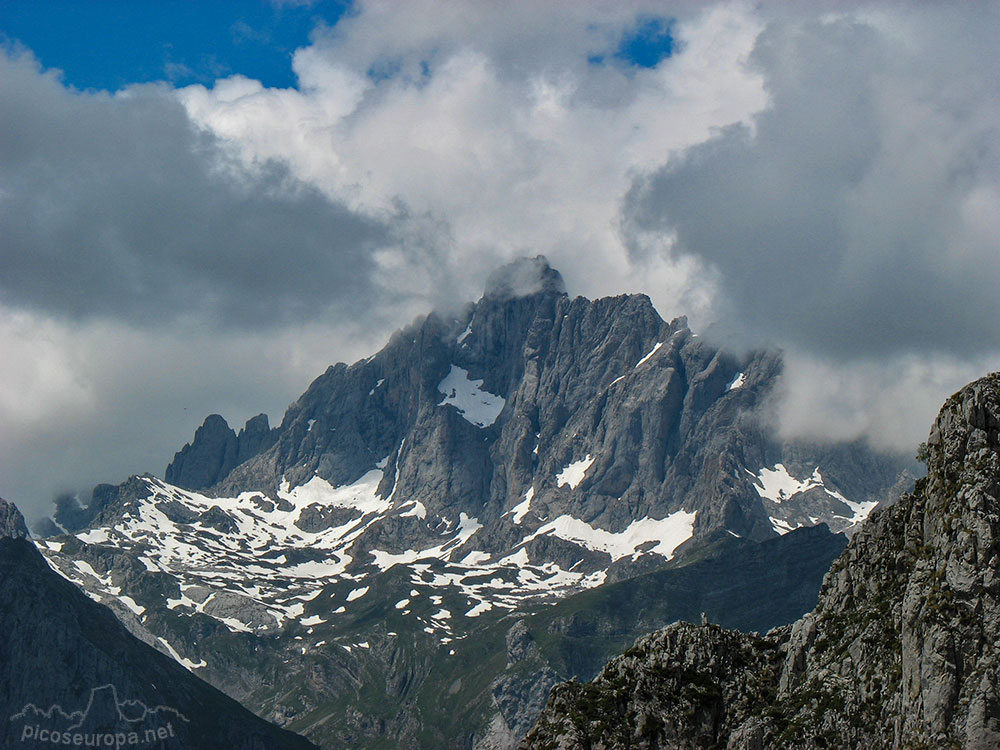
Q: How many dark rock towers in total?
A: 2